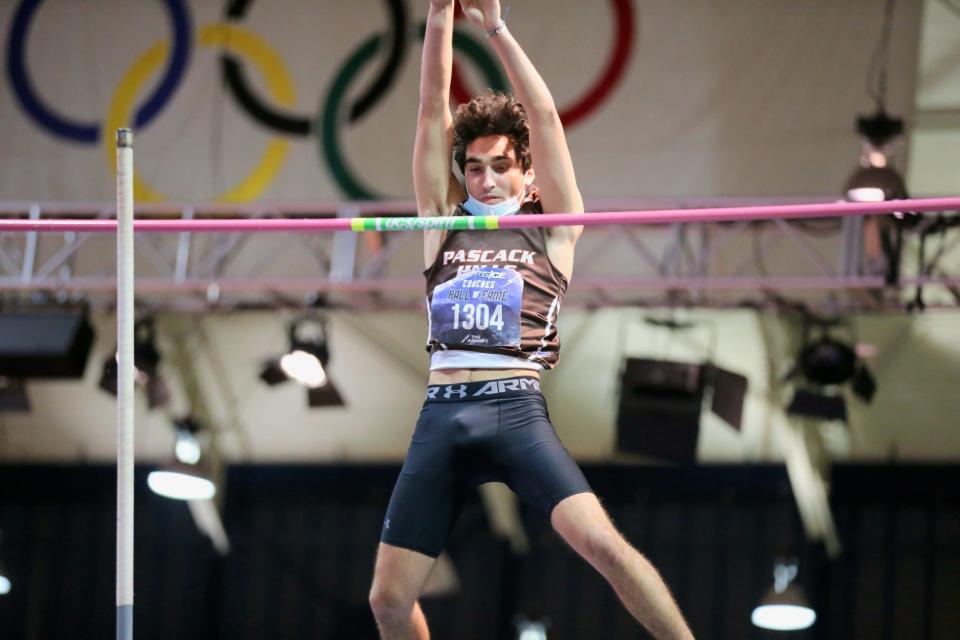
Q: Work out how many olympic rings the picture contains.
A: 5